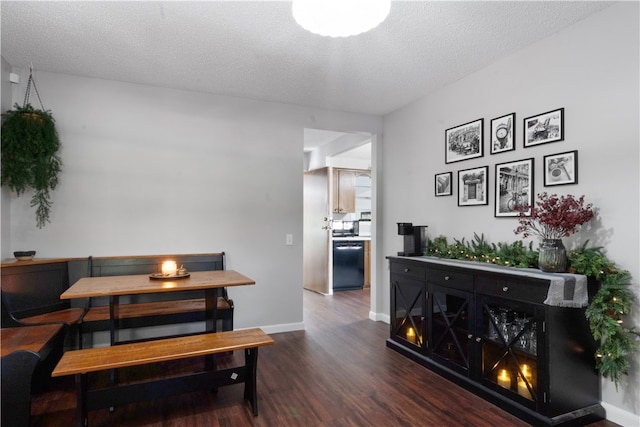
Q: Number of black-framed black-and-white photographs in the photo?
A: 7